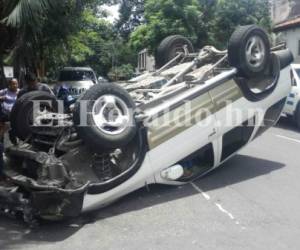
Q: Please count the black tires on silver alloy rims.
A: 2